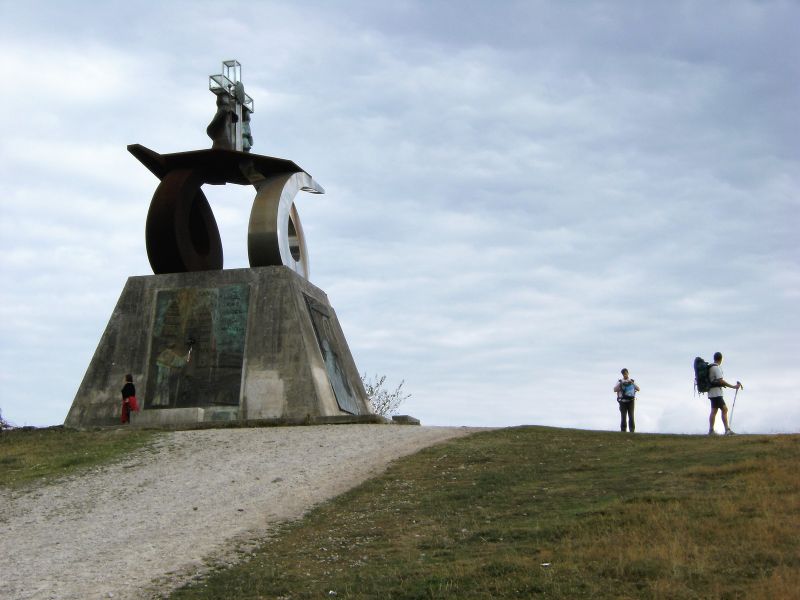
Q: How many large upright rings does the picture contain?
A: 2